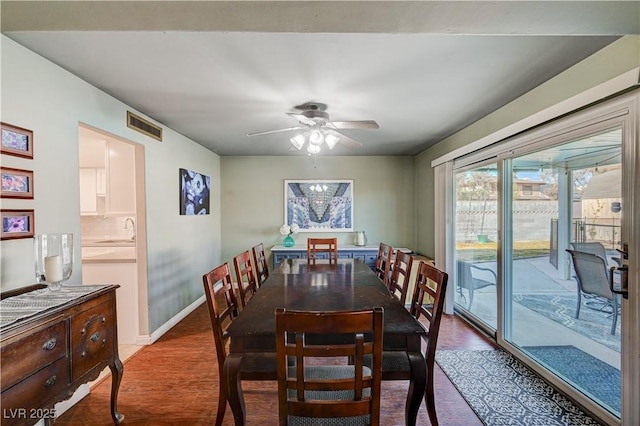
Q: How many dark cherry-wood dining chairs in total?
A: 8